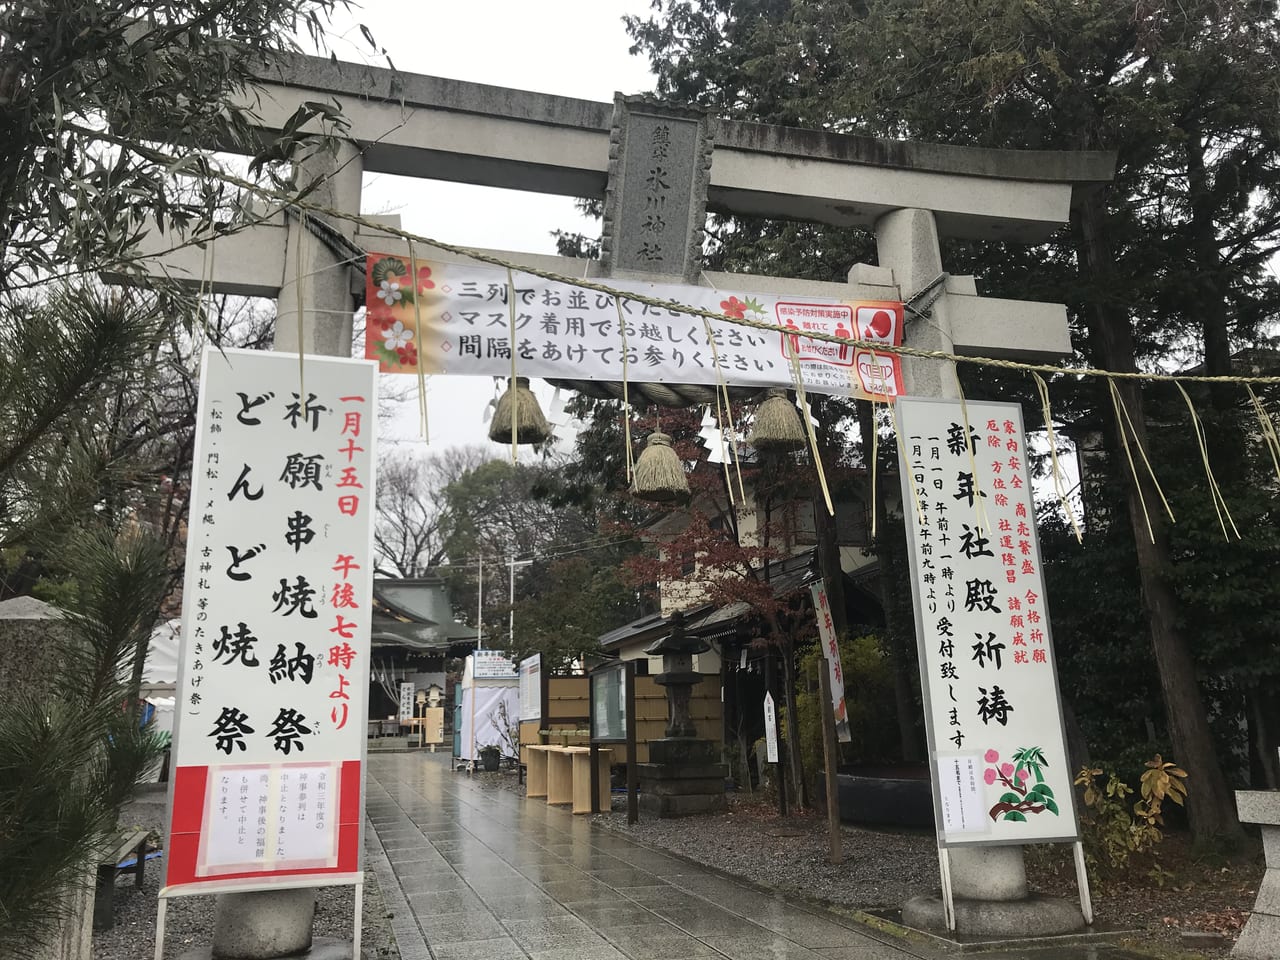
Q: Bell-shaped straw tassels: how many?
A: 3